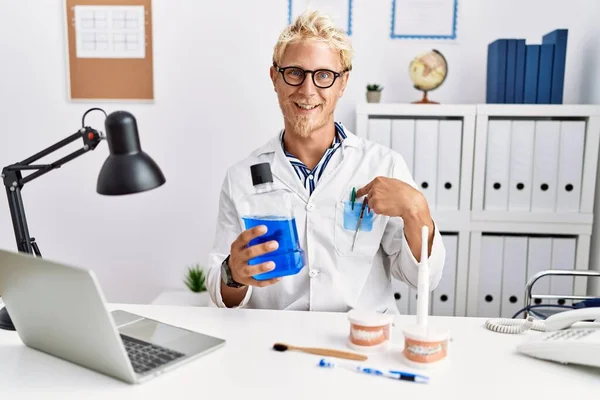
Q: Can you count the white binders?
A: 15